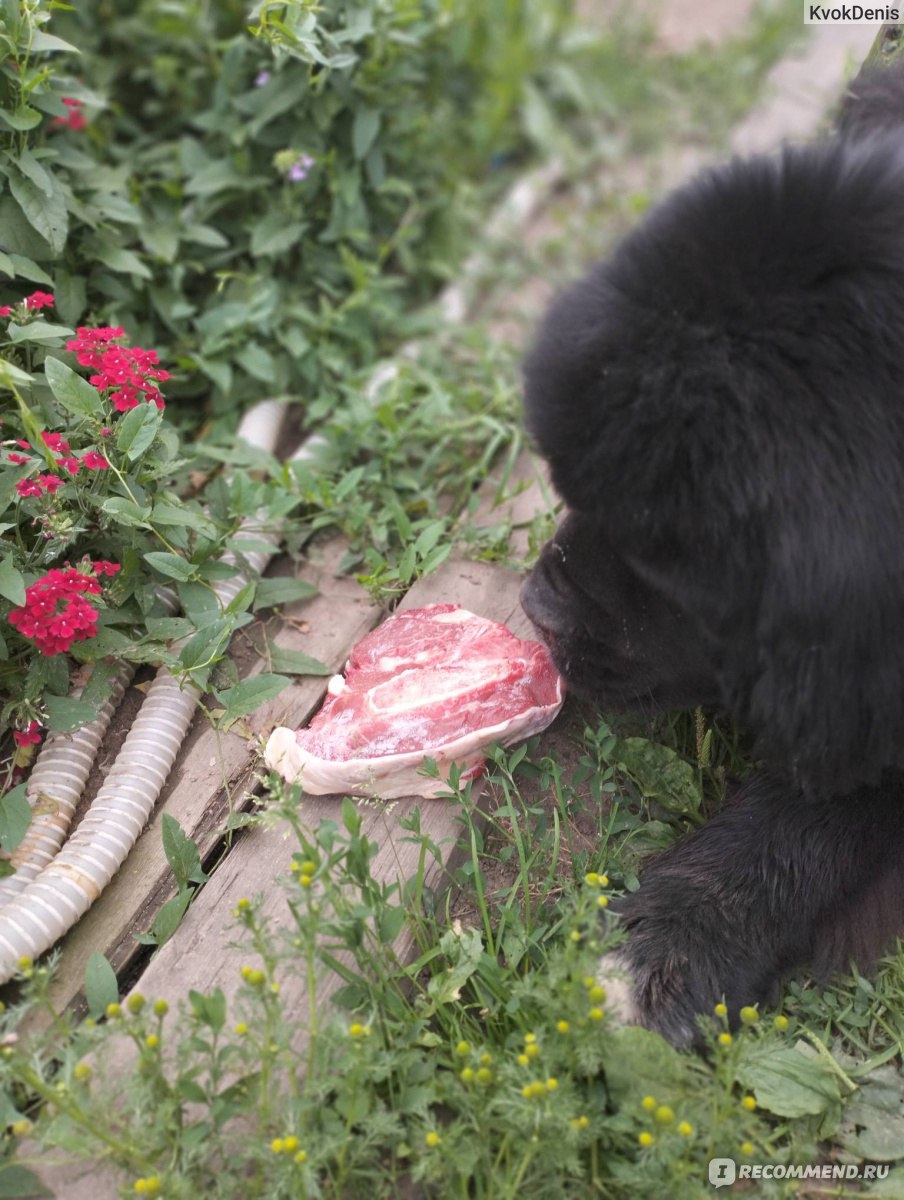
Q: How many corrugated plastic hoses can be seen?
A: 2